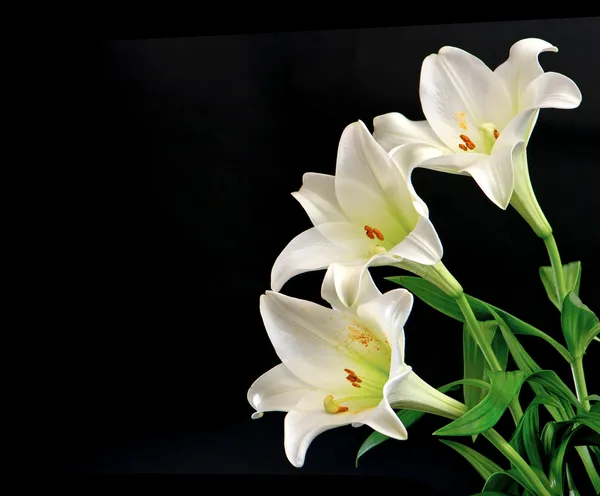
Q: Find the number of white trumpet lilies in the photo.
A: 3